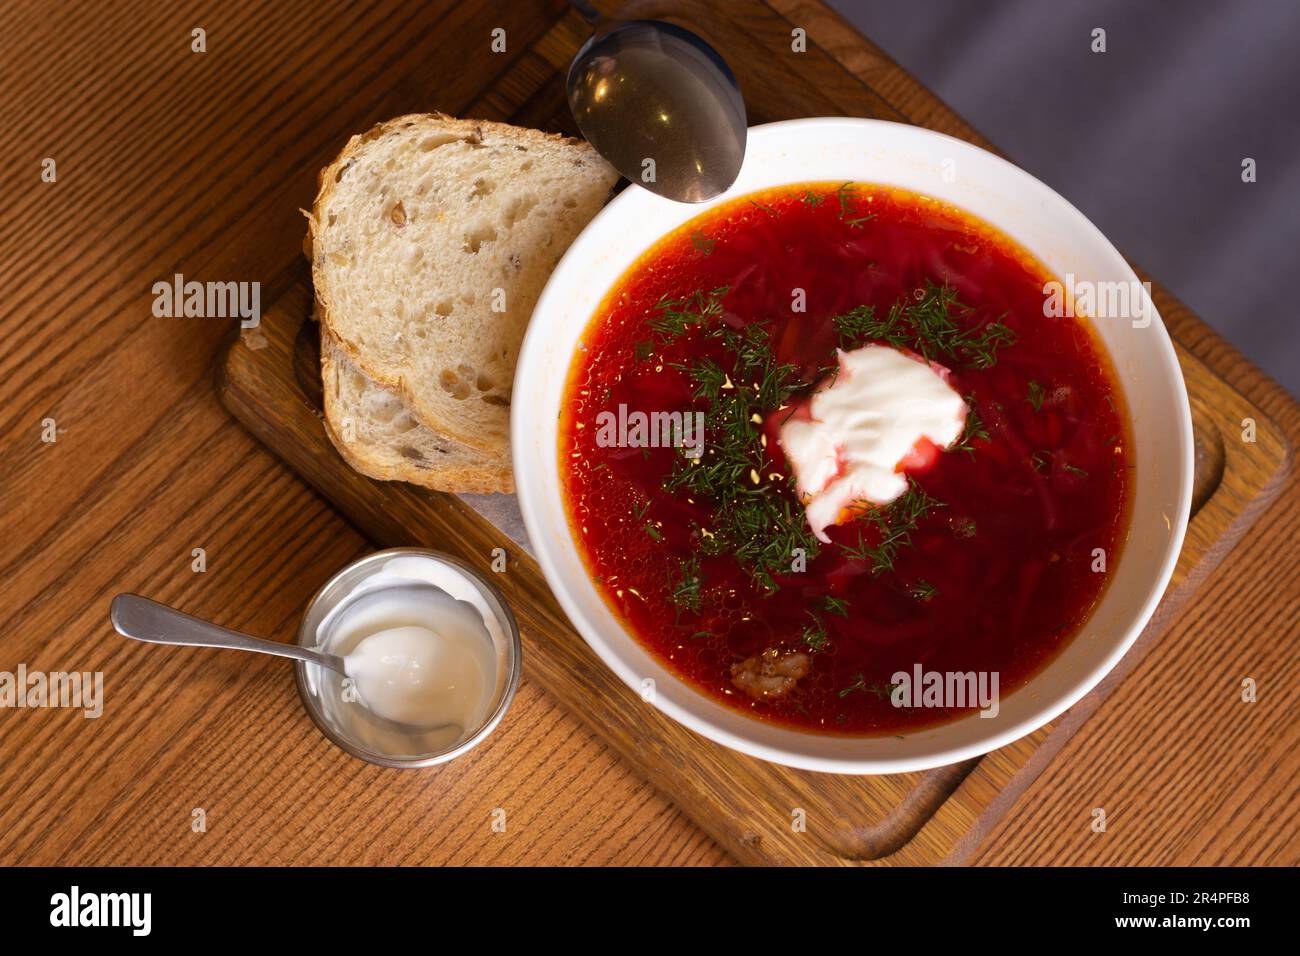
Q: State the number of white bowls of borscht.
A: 1